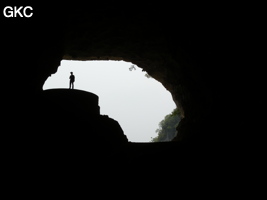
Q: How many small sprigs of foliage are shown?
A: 2